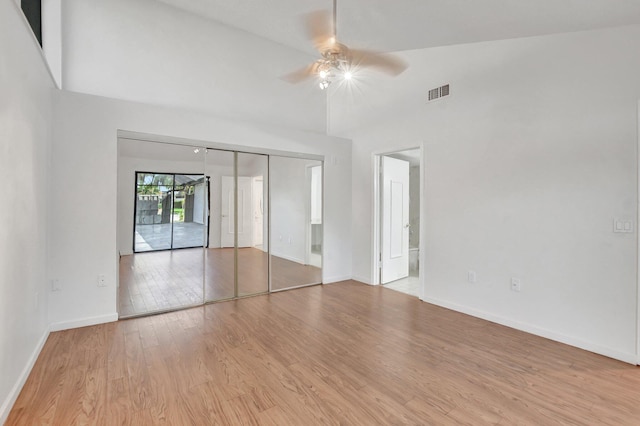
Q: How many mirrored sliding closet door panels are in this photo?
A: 4